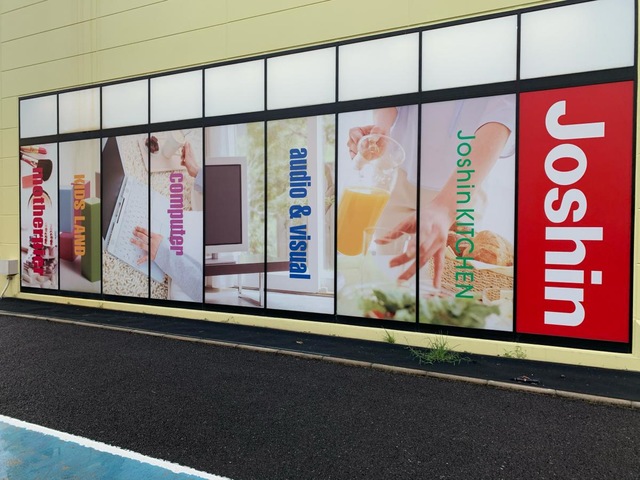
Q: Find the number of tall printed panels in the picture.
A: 9